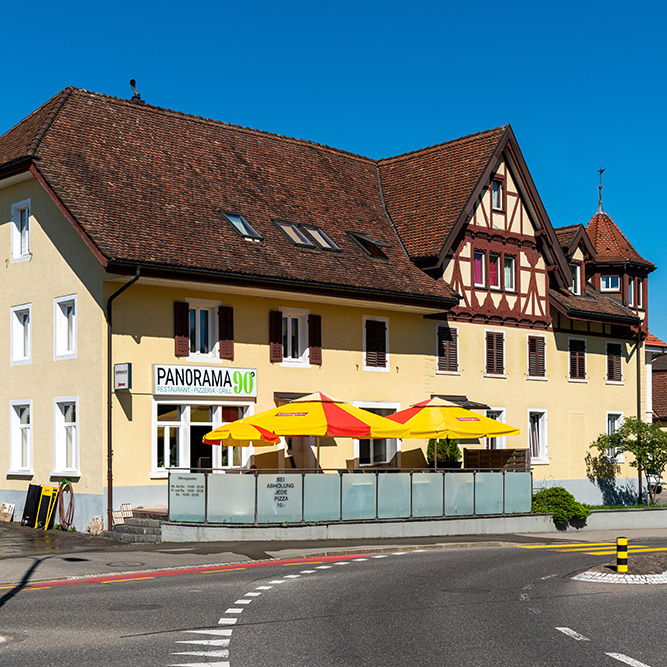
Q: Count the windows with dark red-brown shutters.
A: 8